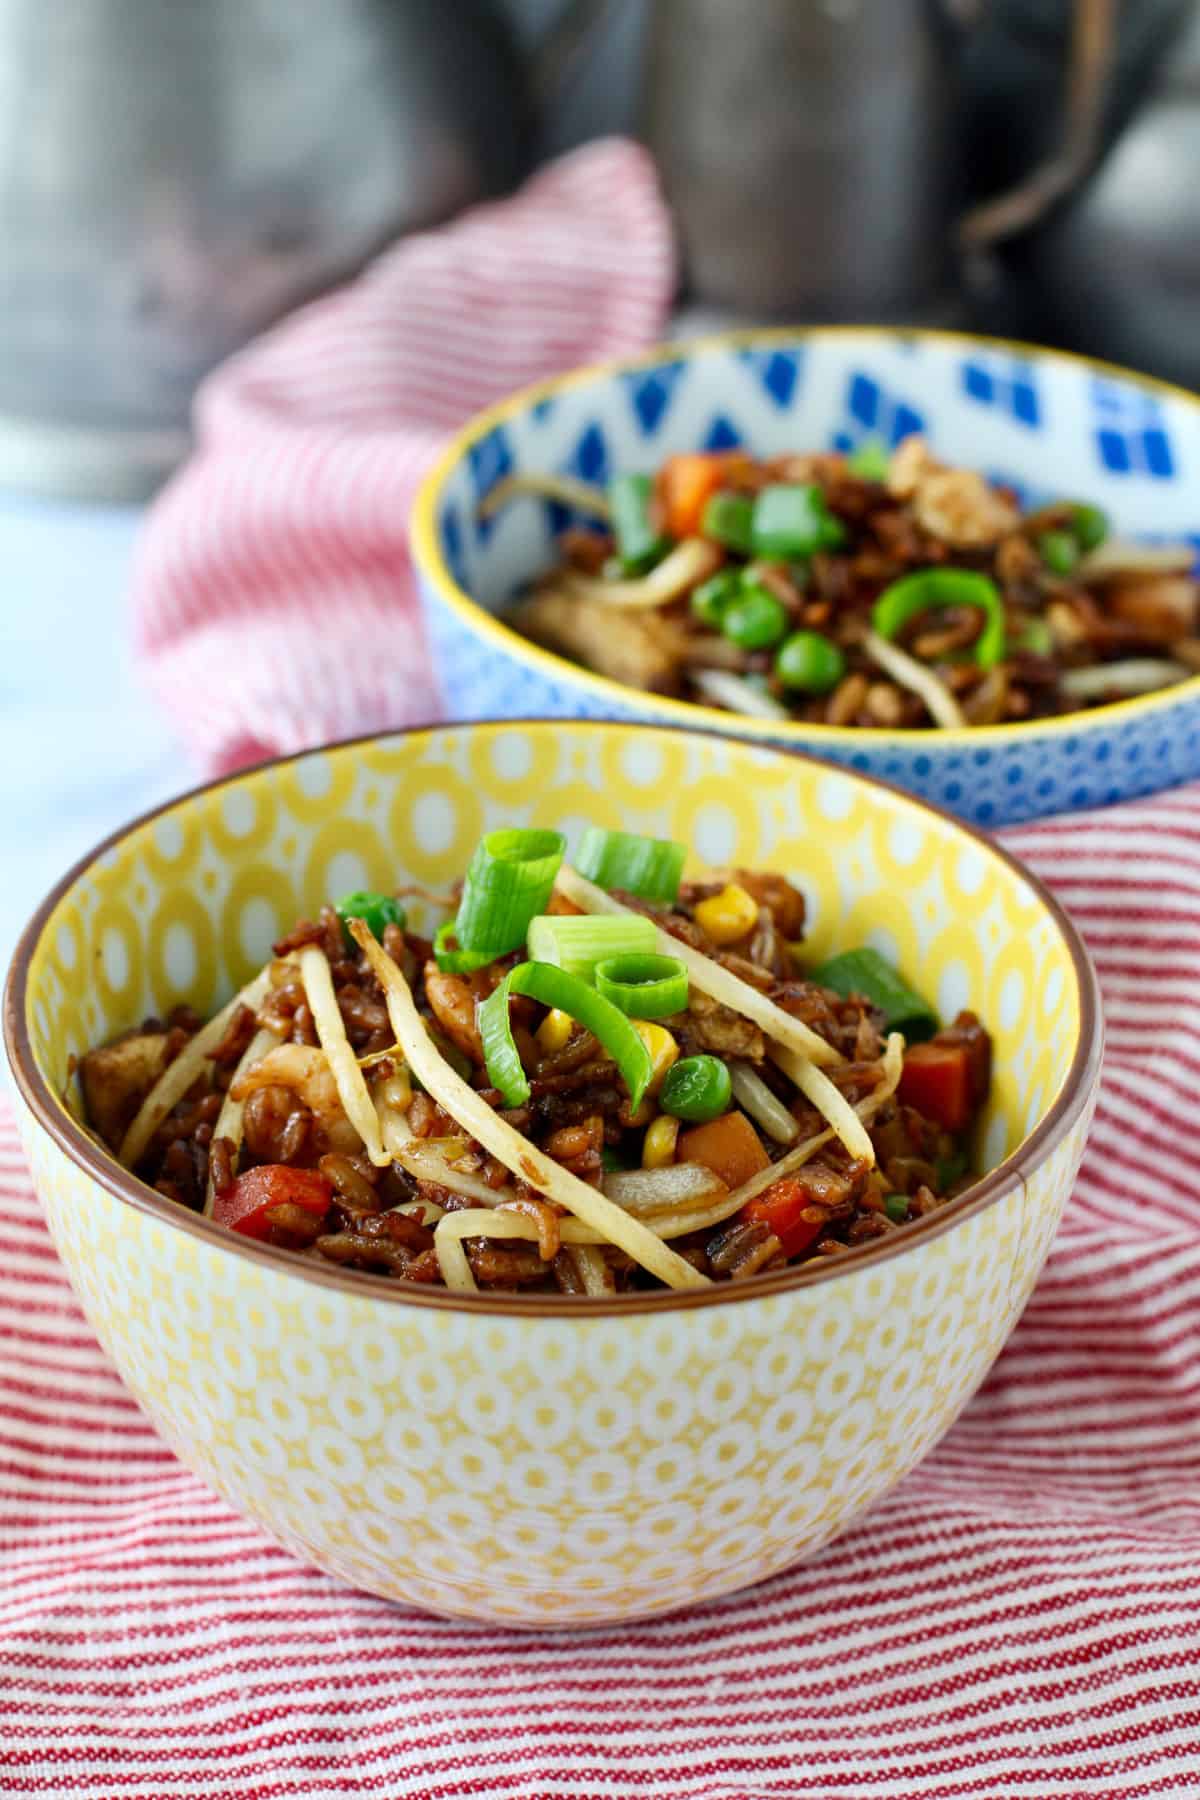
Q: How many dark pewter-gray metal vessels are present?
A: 2